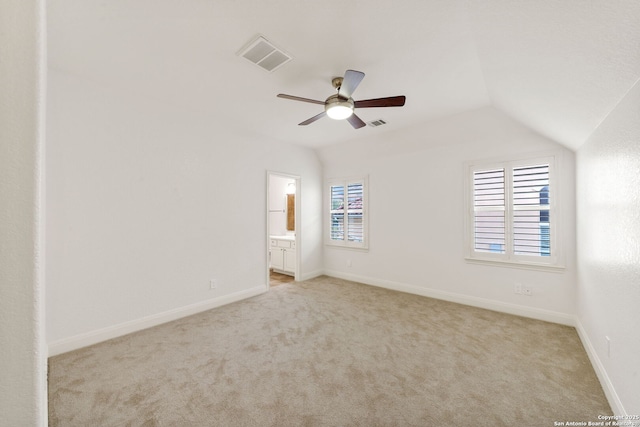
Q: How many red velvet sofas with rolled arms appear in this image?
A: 0